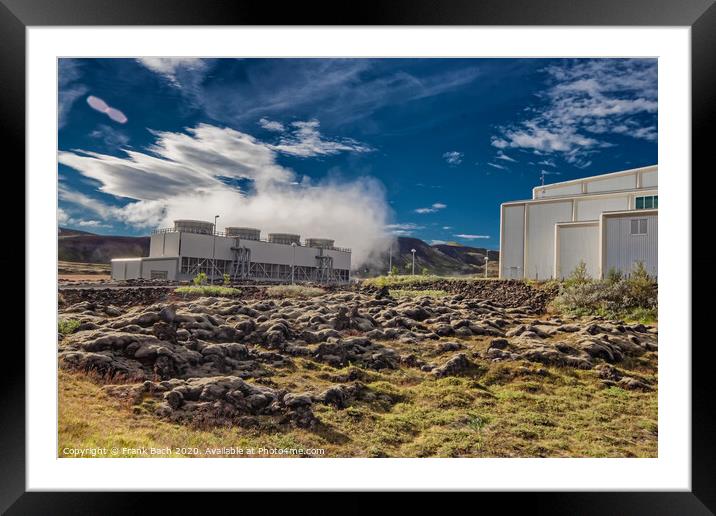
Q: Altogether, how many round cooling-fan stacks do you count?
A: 4